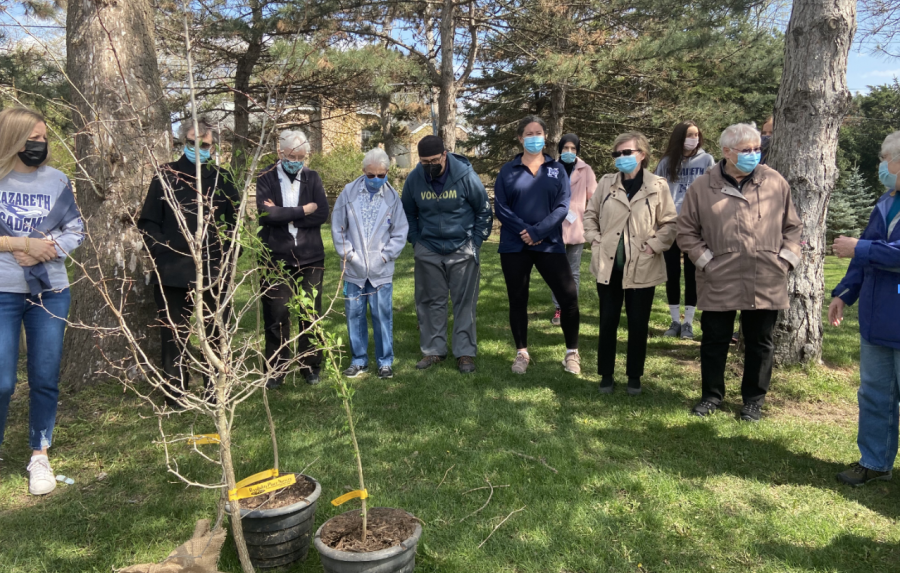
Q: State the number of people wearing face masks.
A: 12